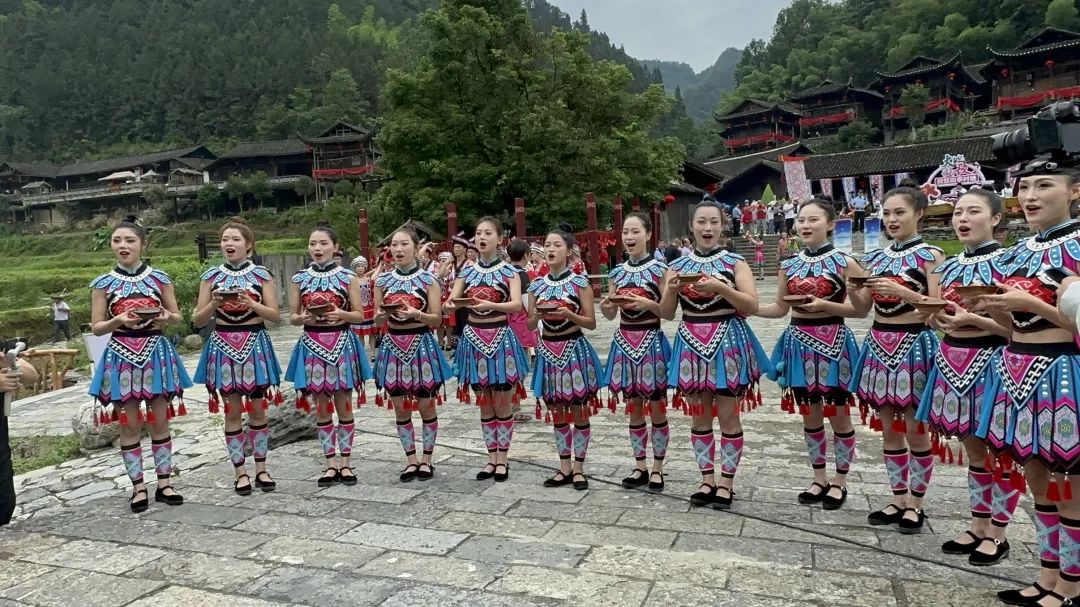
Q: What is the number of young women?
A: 12